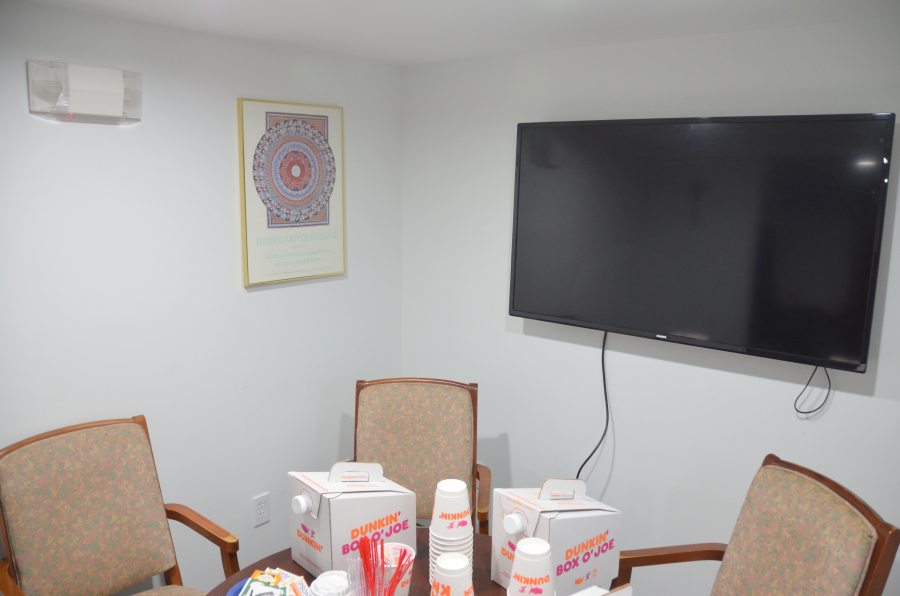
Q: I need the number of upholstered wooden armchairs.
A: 3